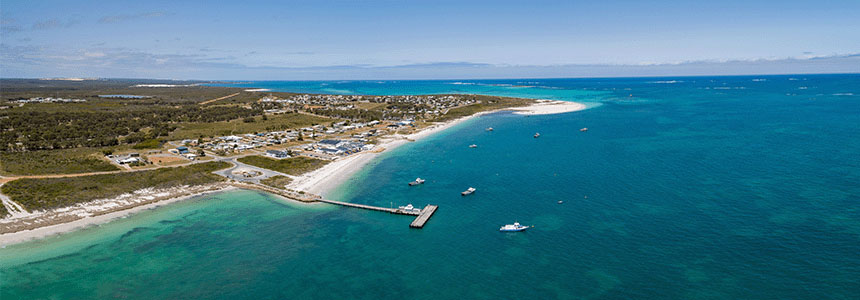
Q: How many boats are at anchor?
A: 7